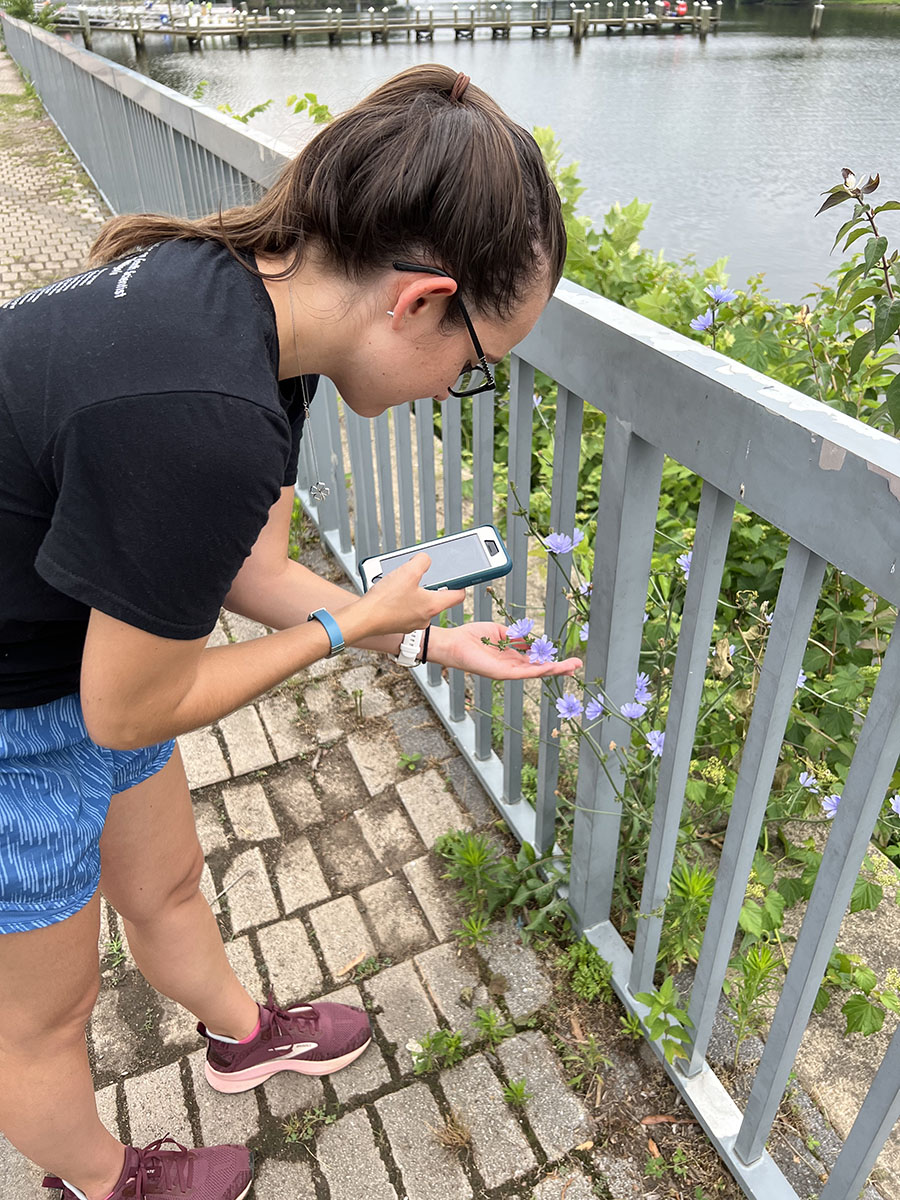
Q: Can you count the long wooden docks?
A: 1